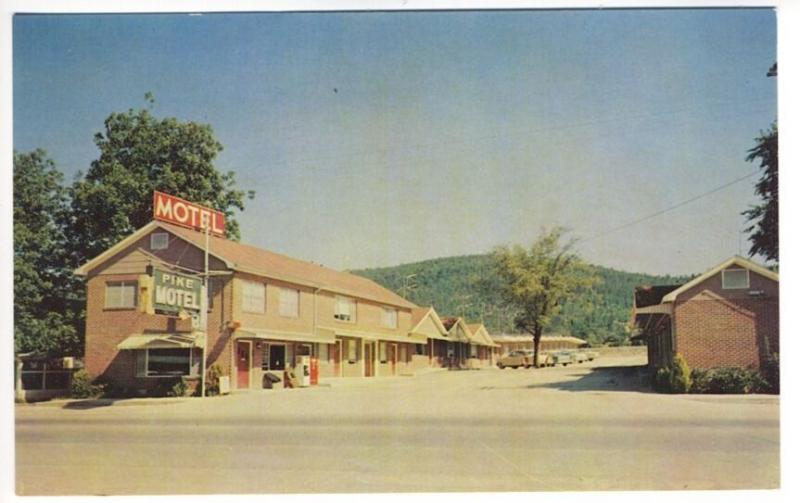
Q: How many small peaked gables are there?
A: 3